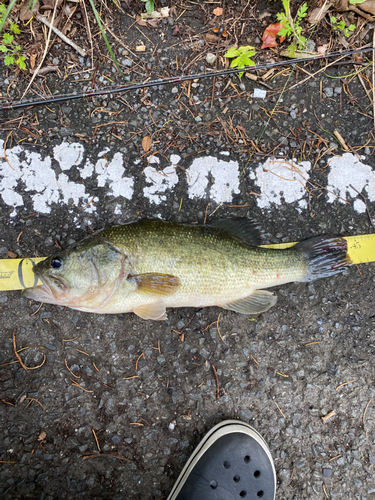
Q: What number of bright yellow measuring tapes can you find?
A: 1